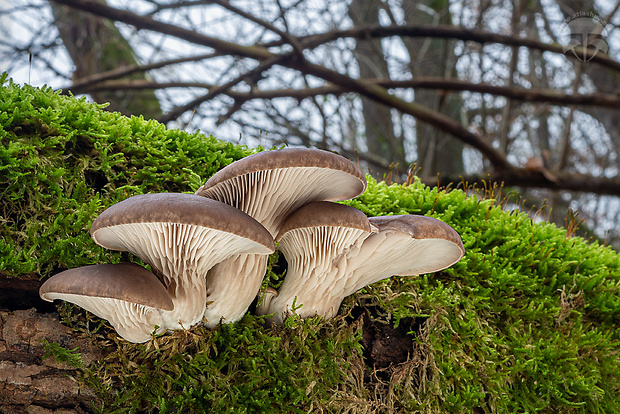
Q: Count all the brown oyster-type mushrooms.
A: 5